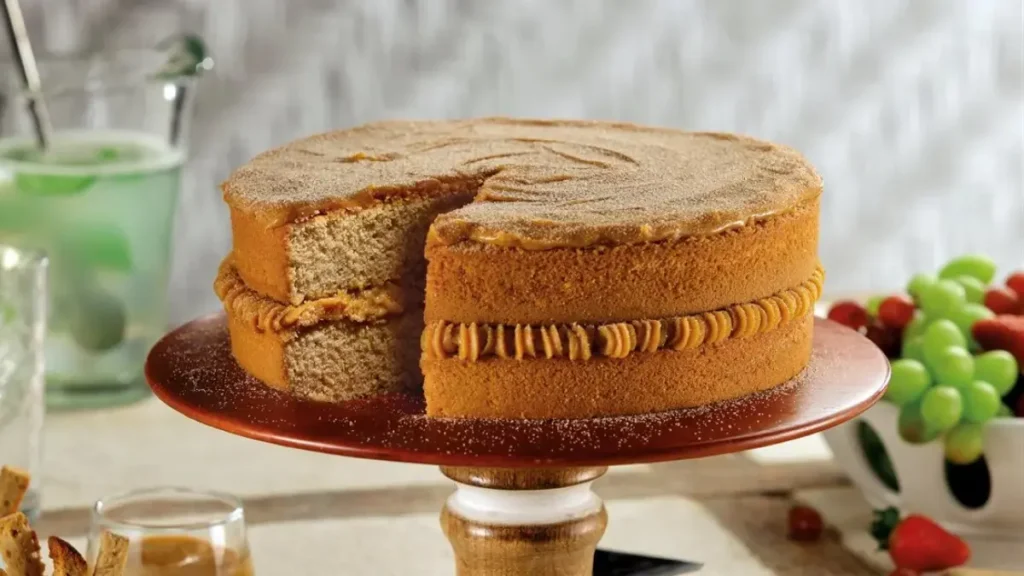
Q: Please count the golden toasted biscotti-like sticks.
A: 4